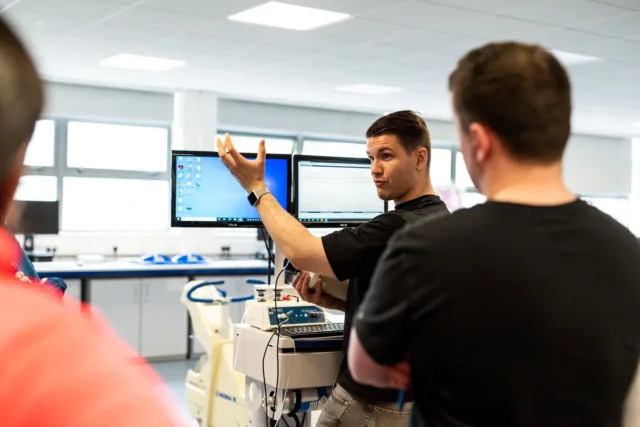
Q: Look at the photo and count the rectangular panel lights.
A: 4